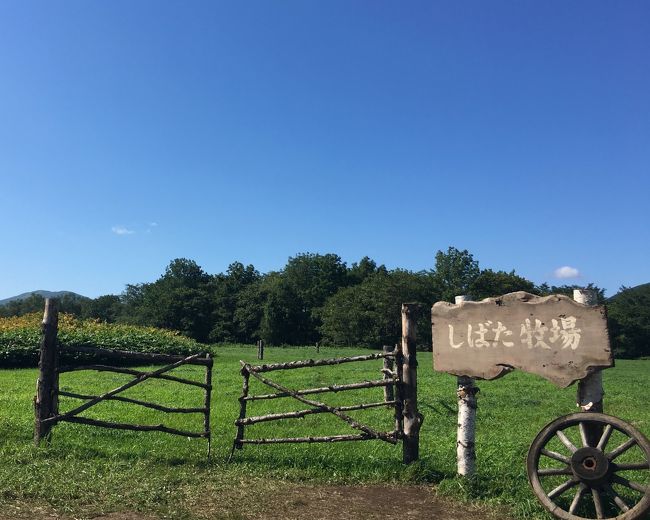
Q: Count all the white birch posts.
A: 2